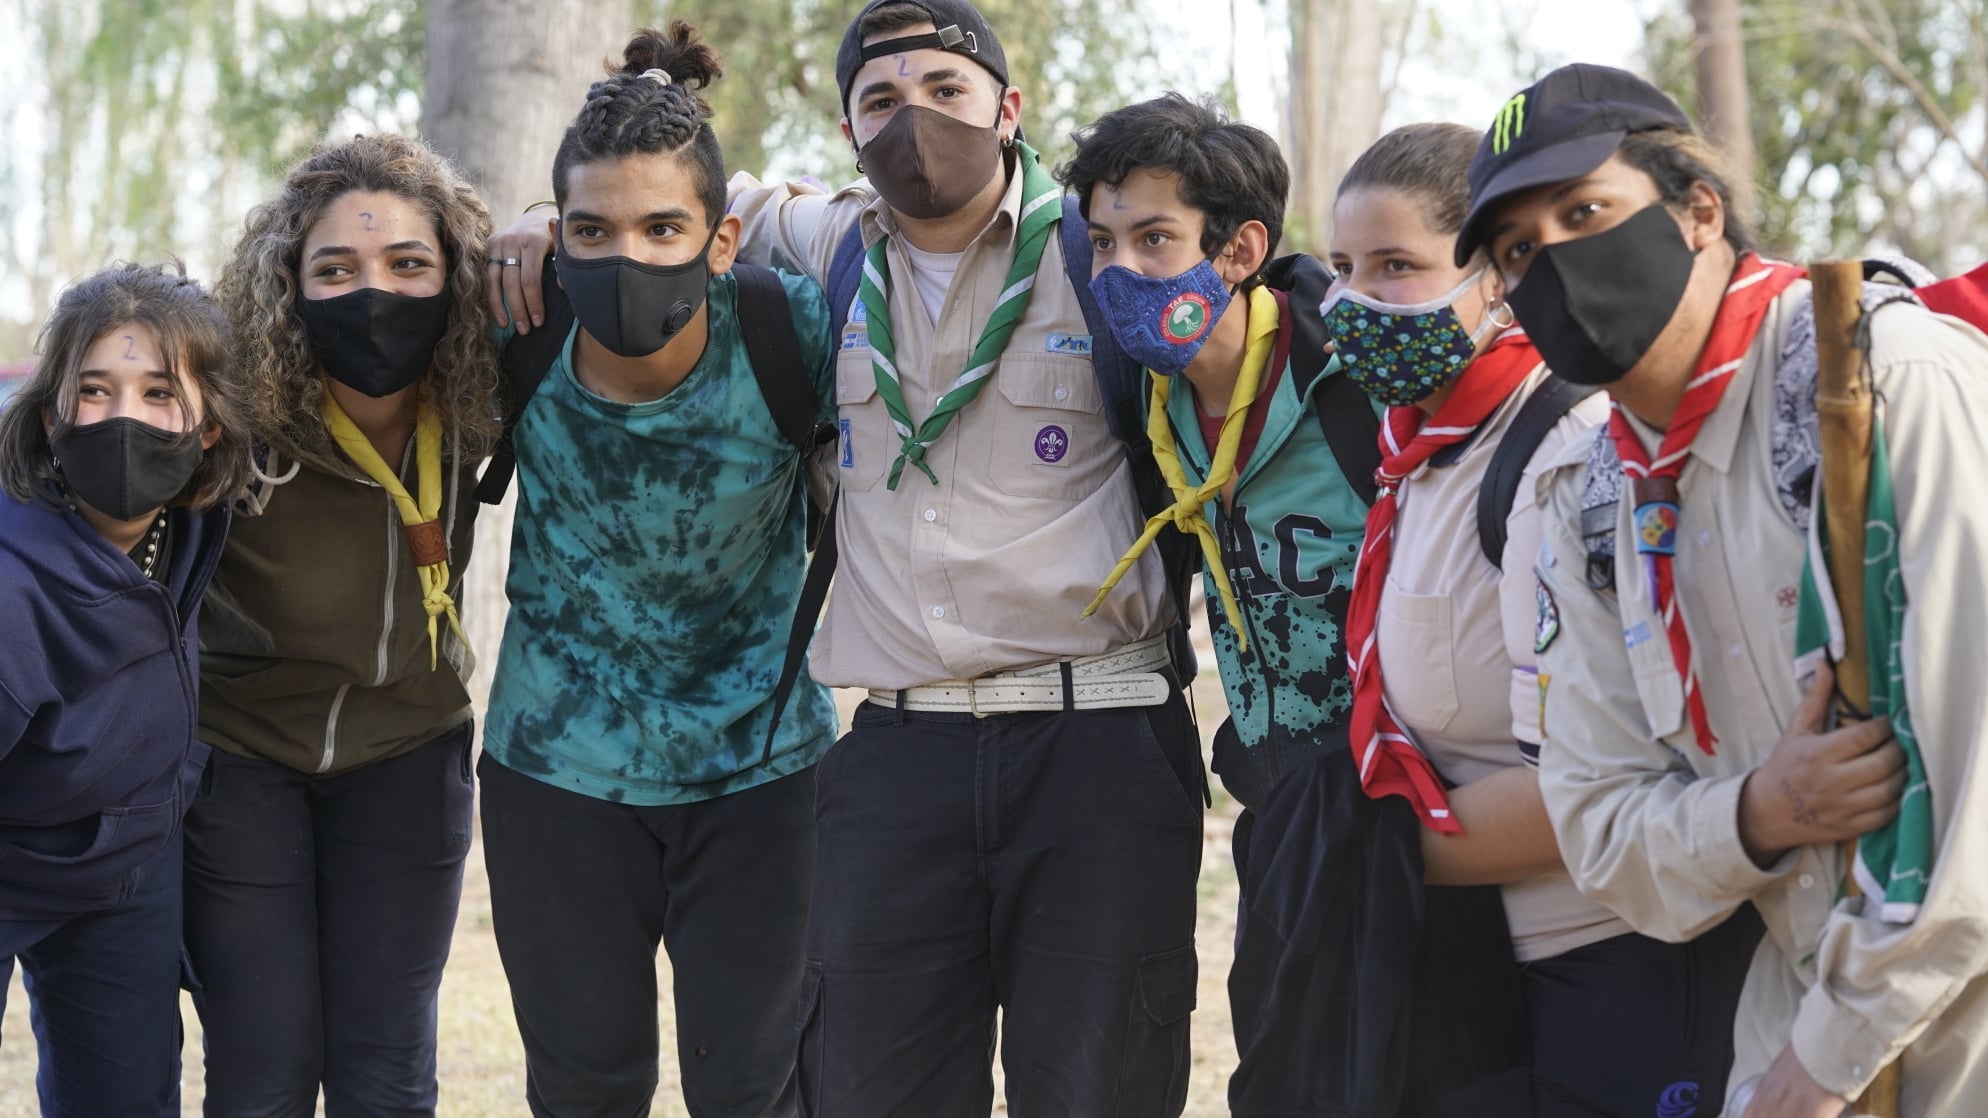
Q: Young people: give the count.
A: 7